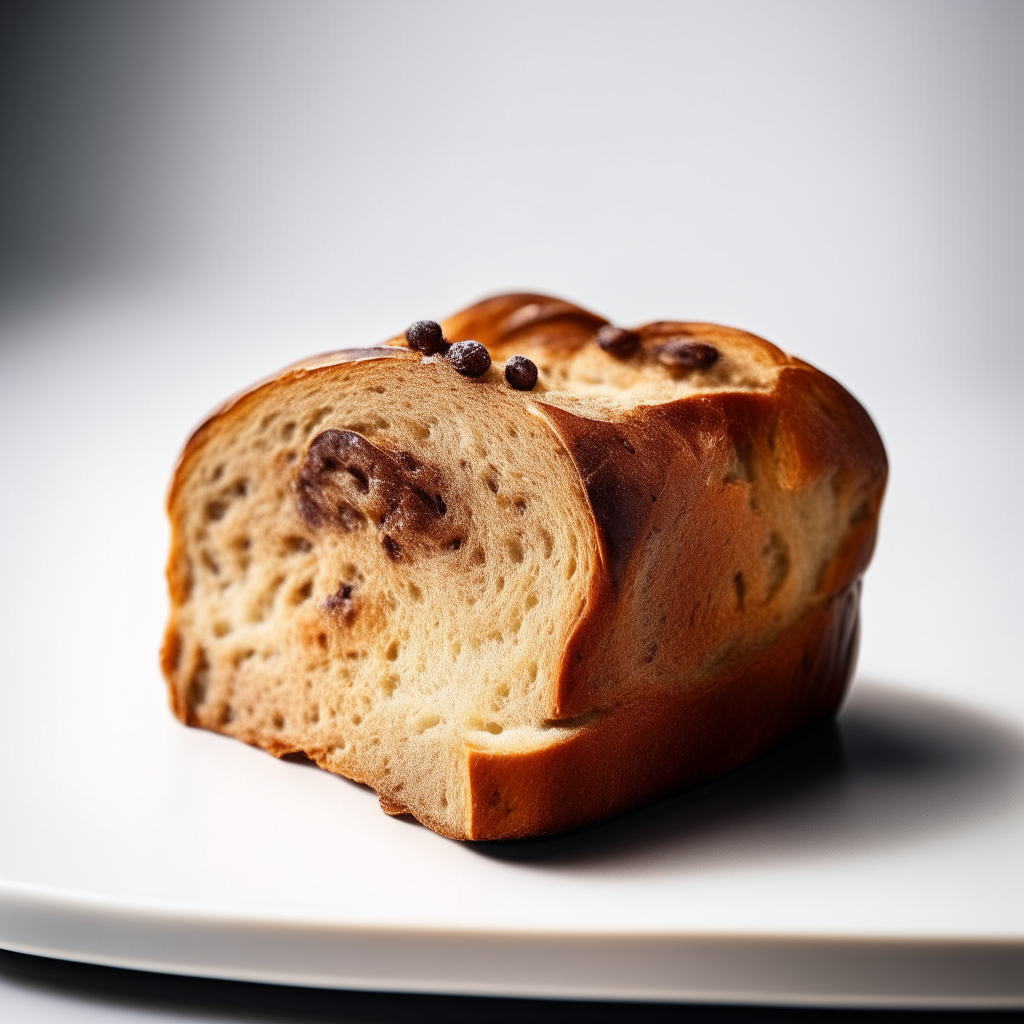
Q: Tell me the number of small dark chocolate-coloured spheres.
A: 3